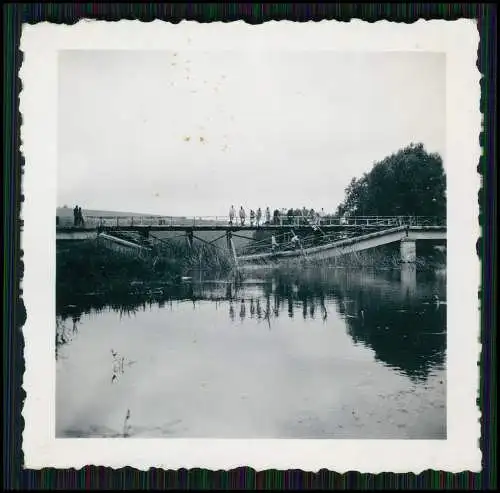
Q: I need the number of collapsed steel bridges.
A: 1